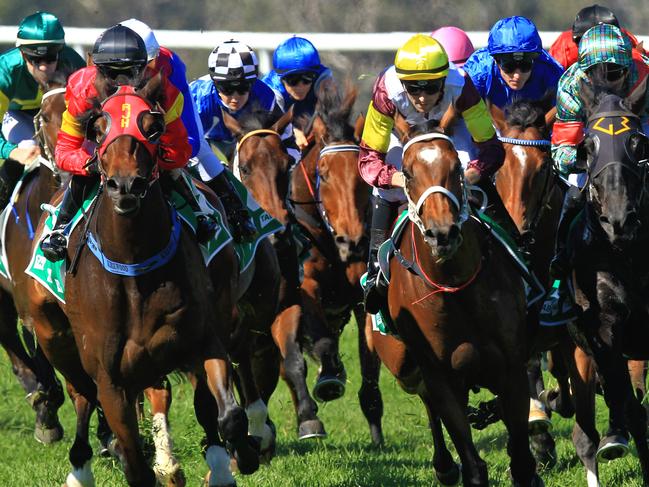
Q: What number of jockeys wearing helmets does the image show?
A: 10